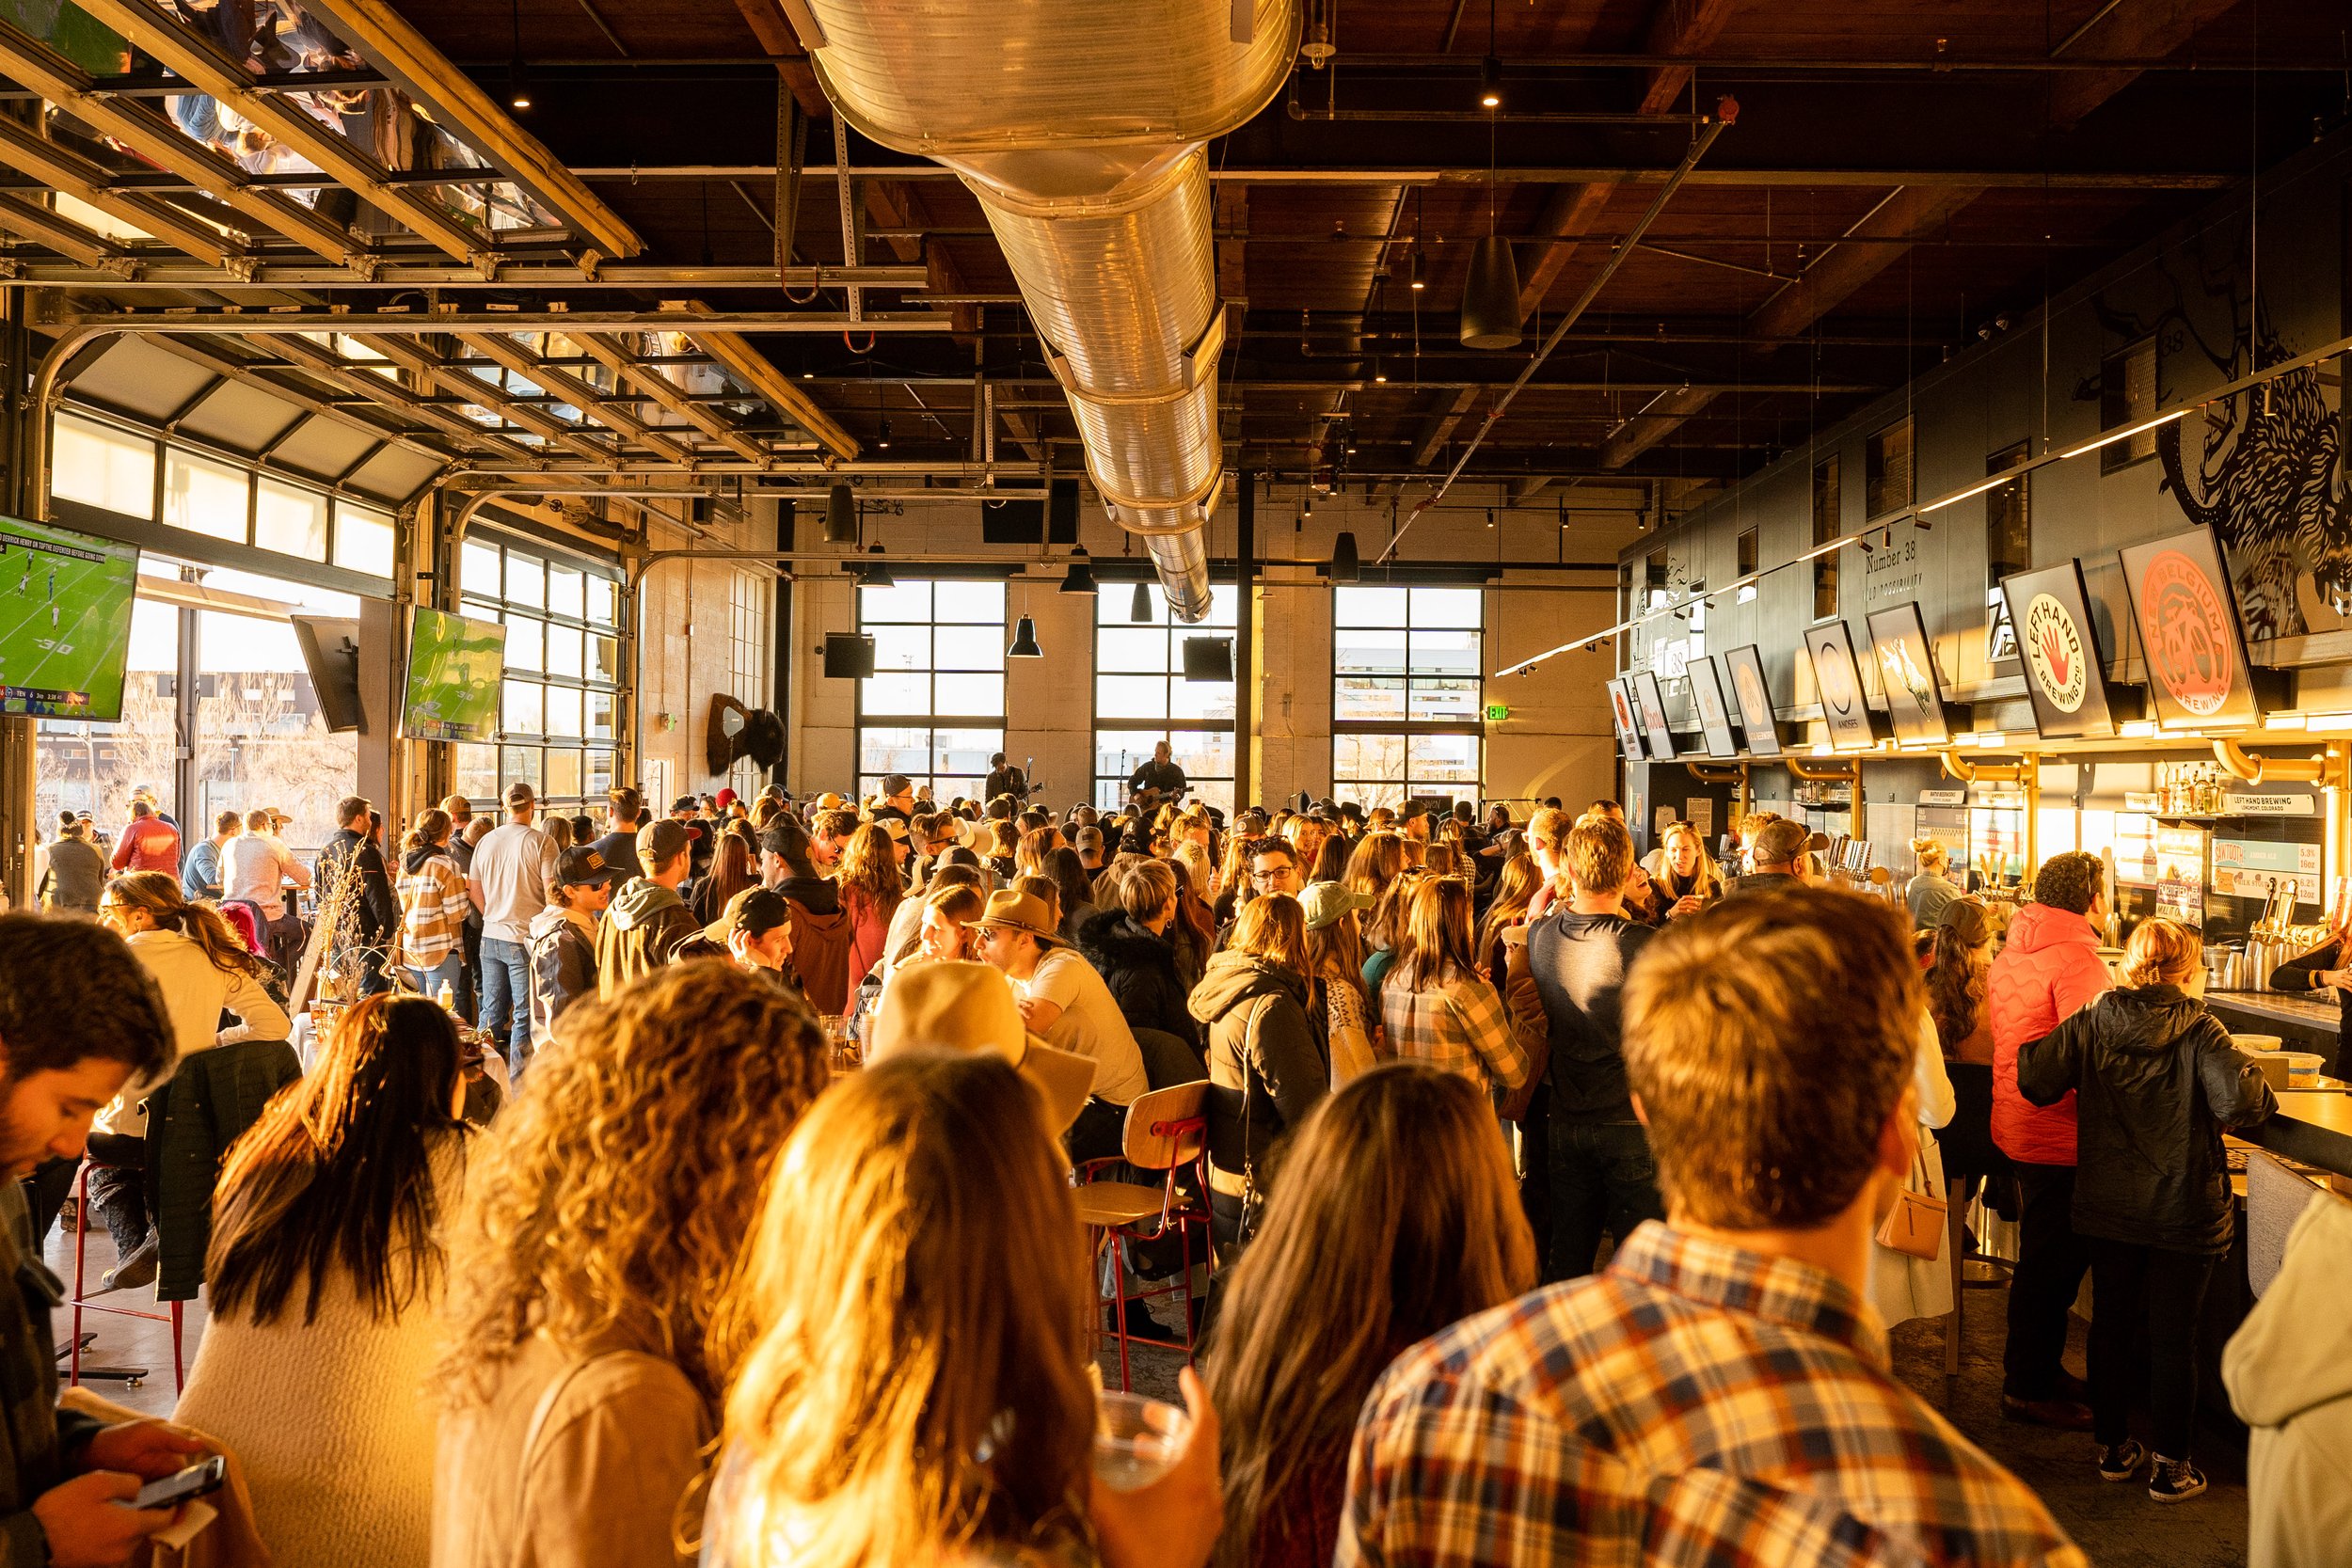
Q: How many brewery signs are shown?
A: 8